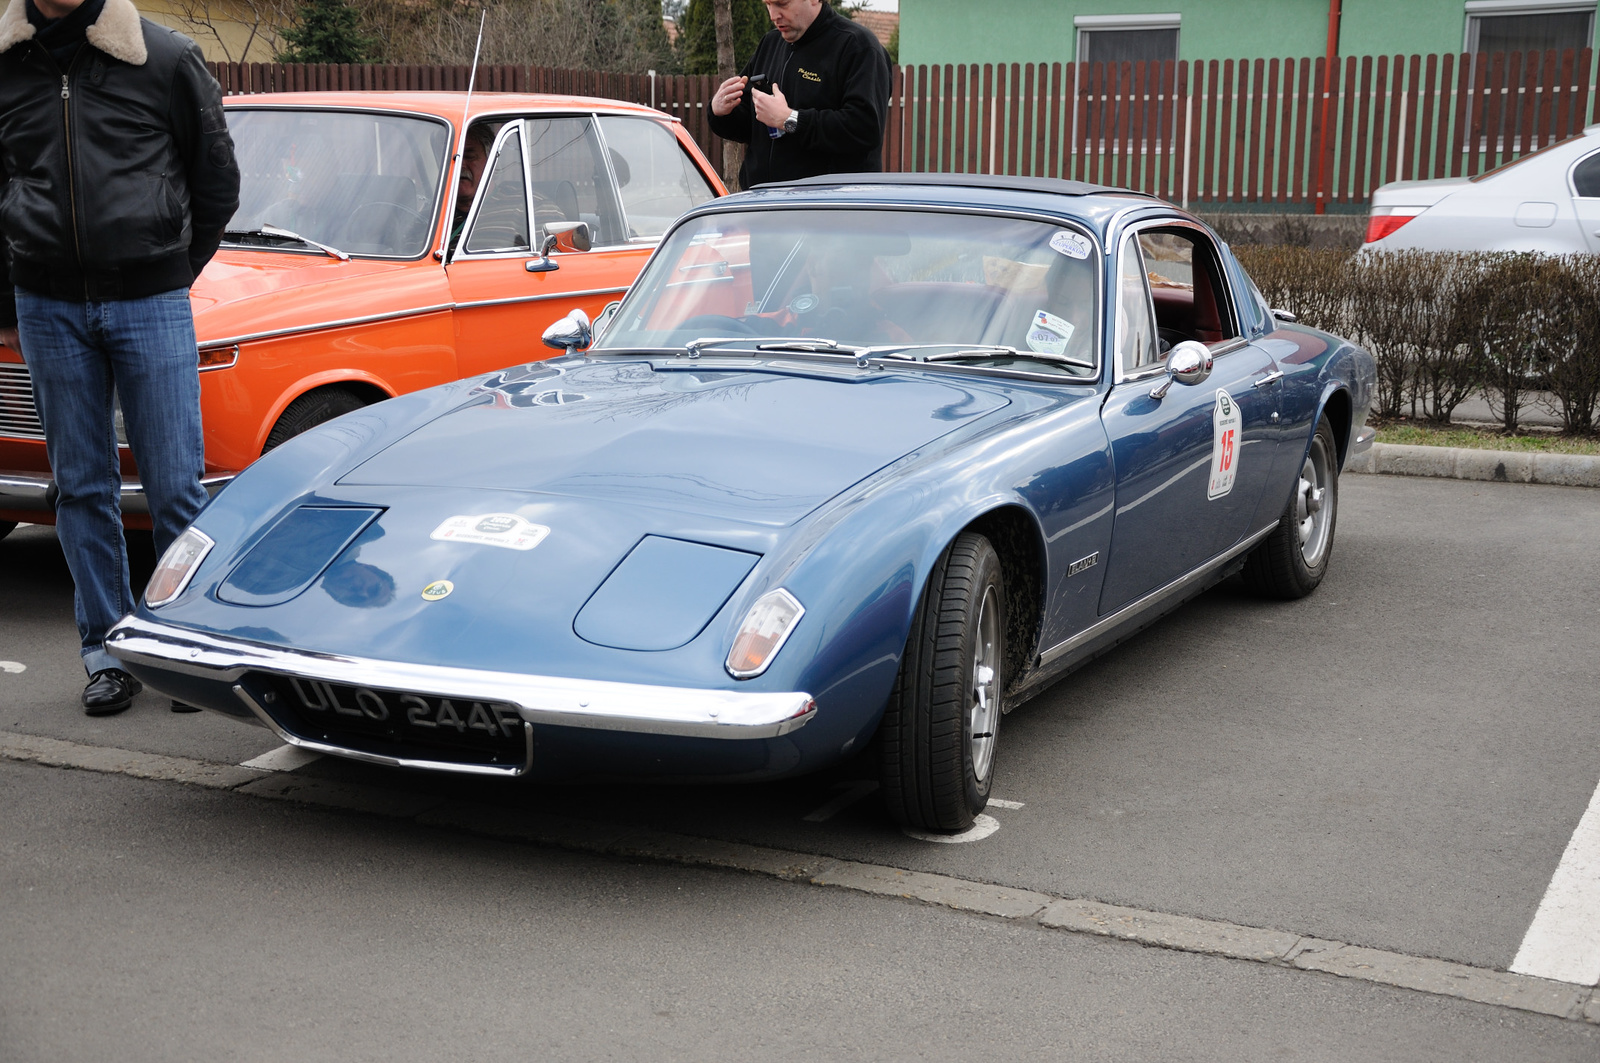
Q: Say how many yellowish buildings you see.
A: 1